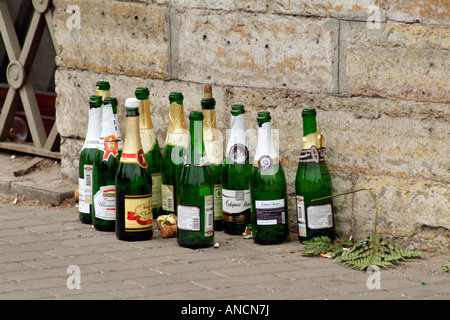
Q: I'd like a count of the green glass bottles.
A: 11